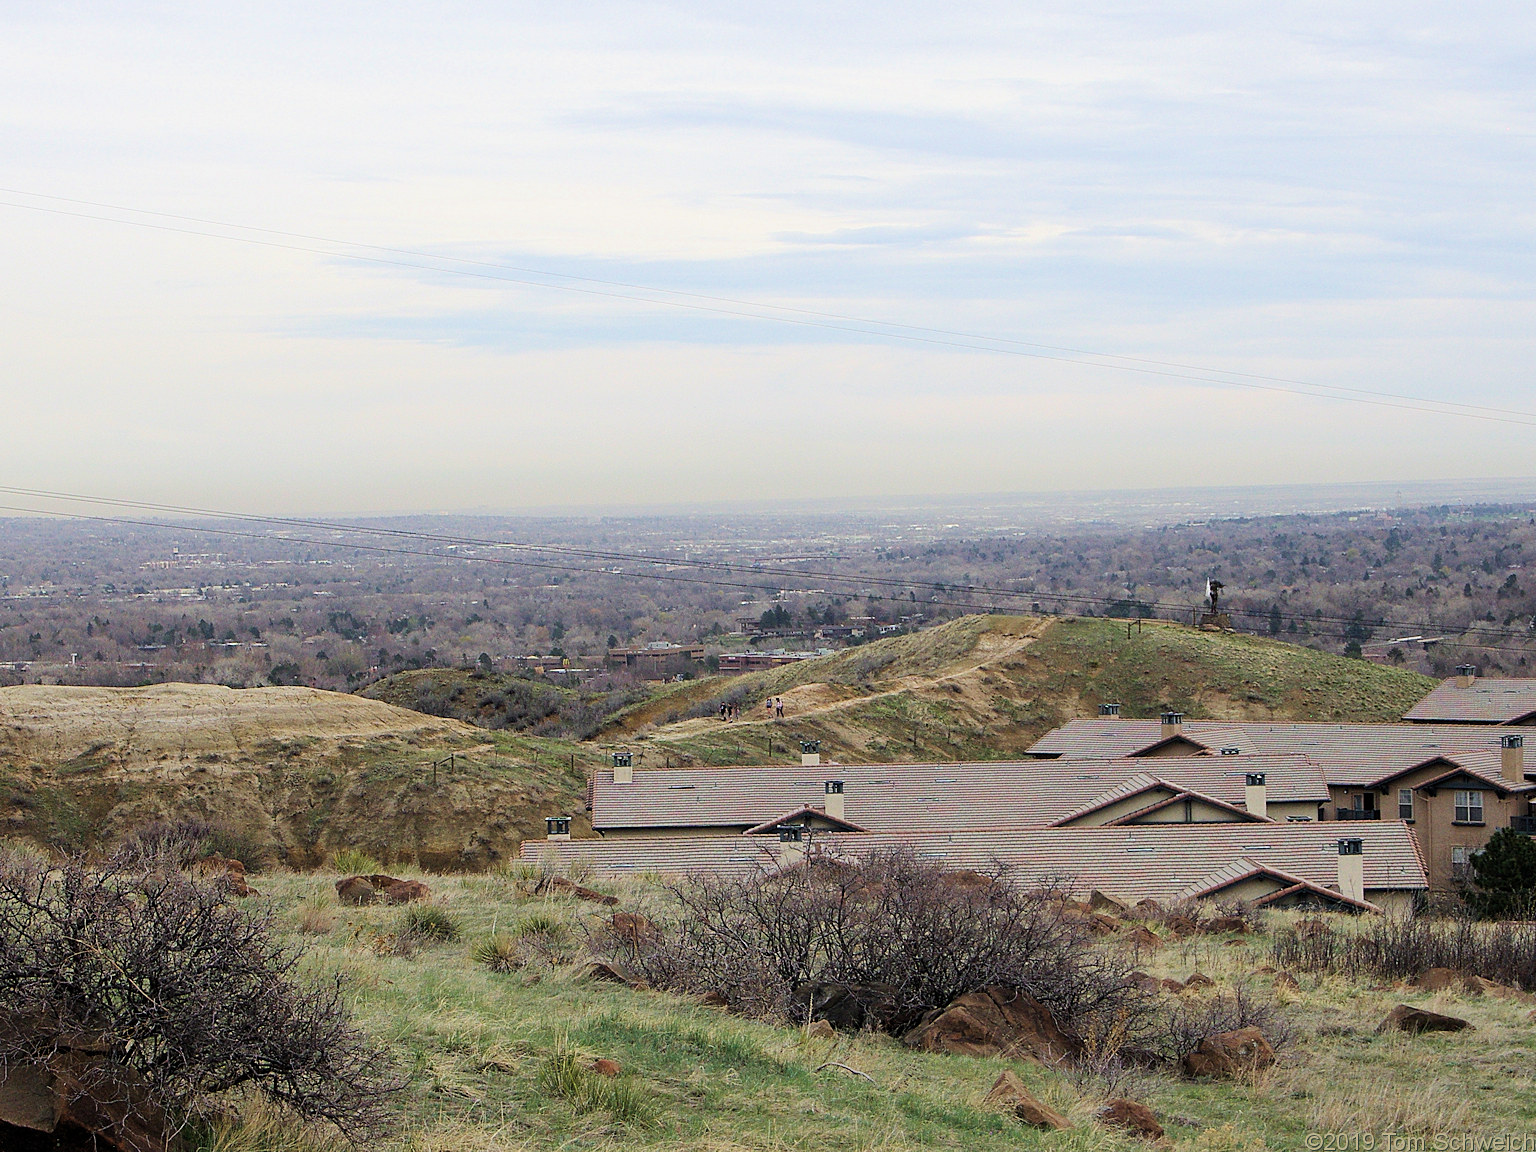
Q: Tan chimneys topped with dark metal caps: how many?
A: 11